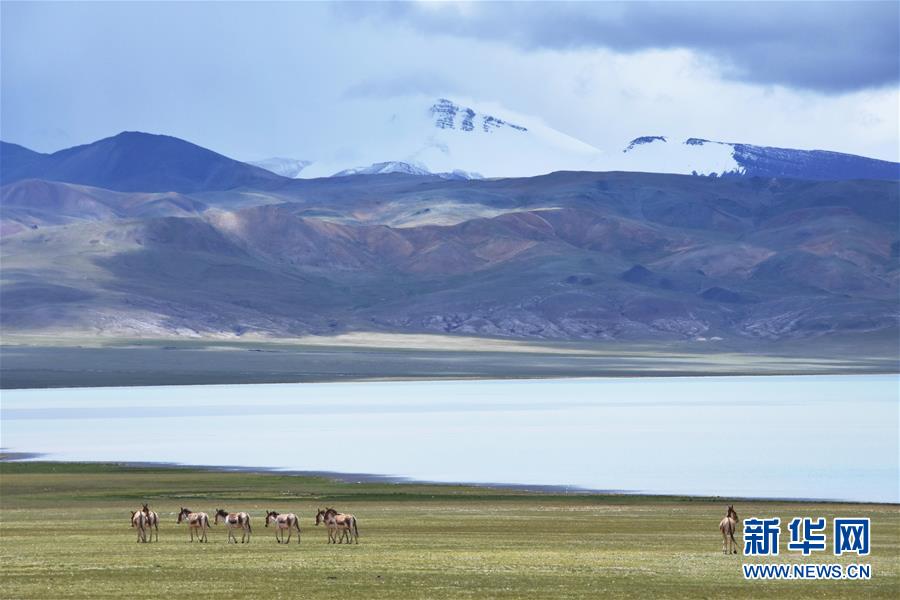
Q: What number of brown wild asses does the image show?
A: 8